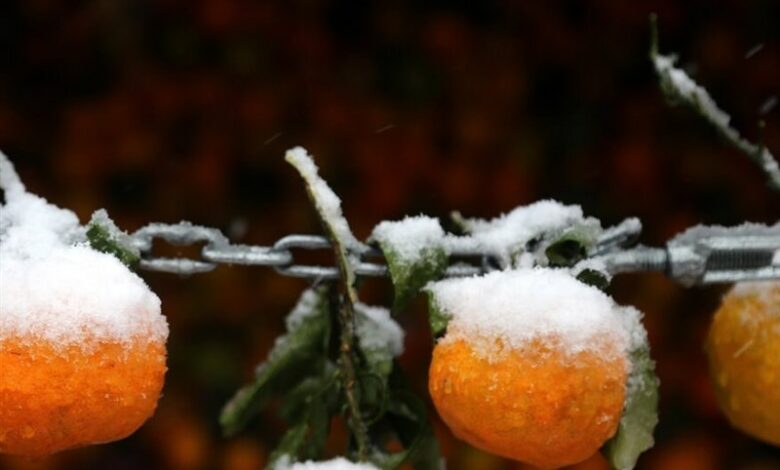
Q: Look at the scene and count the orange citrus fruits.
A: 3